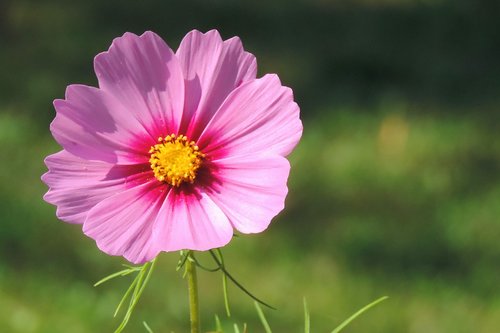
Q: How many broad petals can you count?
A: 8